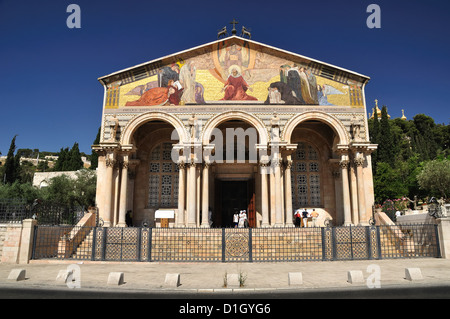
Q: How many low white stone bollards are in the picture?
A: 8